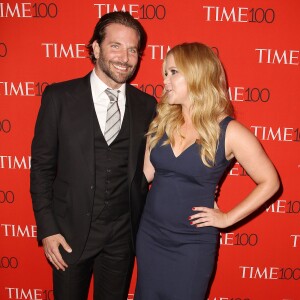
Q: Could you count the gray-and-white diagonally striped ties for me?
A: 1